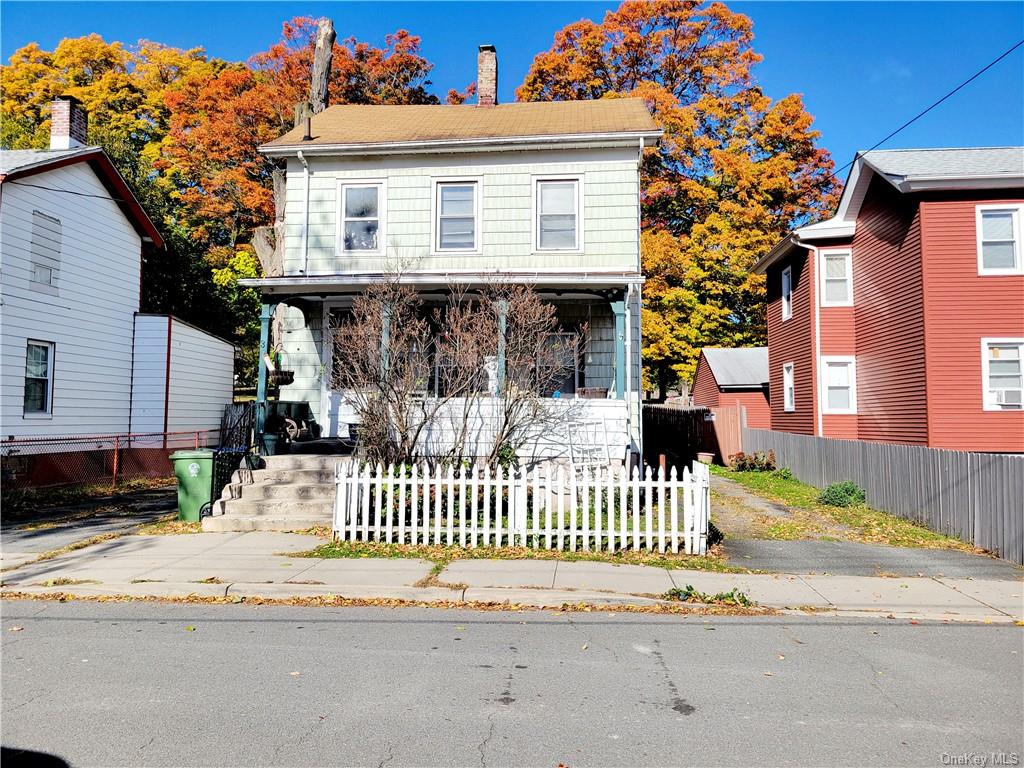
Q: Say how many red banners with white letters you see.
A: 0